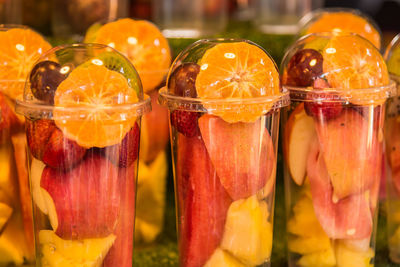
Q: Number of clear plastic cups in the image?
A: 7